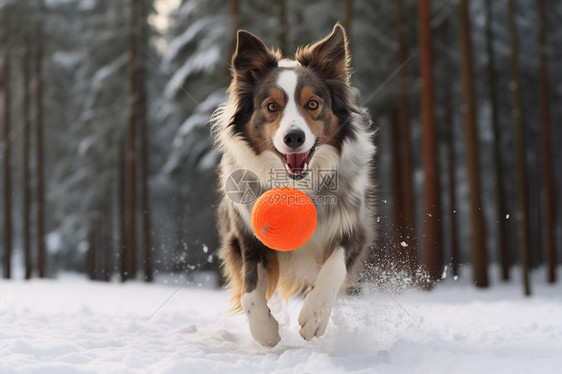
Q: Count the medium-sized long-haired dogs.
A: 1